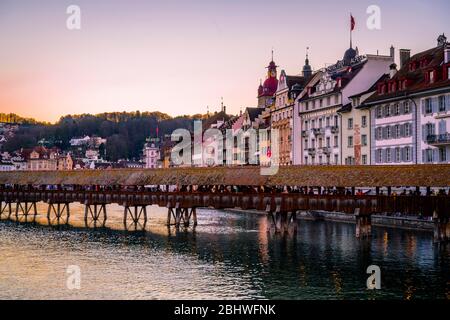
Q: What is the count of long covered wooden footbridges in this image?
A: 1